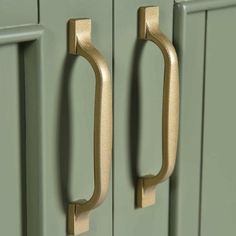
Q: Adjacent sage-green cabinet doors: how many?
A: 2